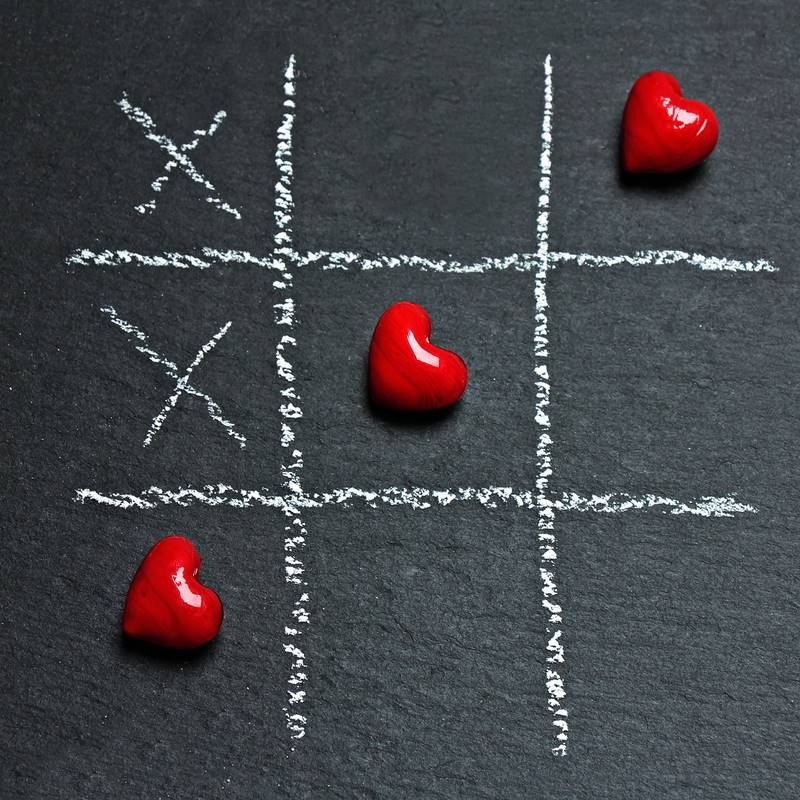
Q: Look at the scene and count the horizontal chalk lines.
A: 2